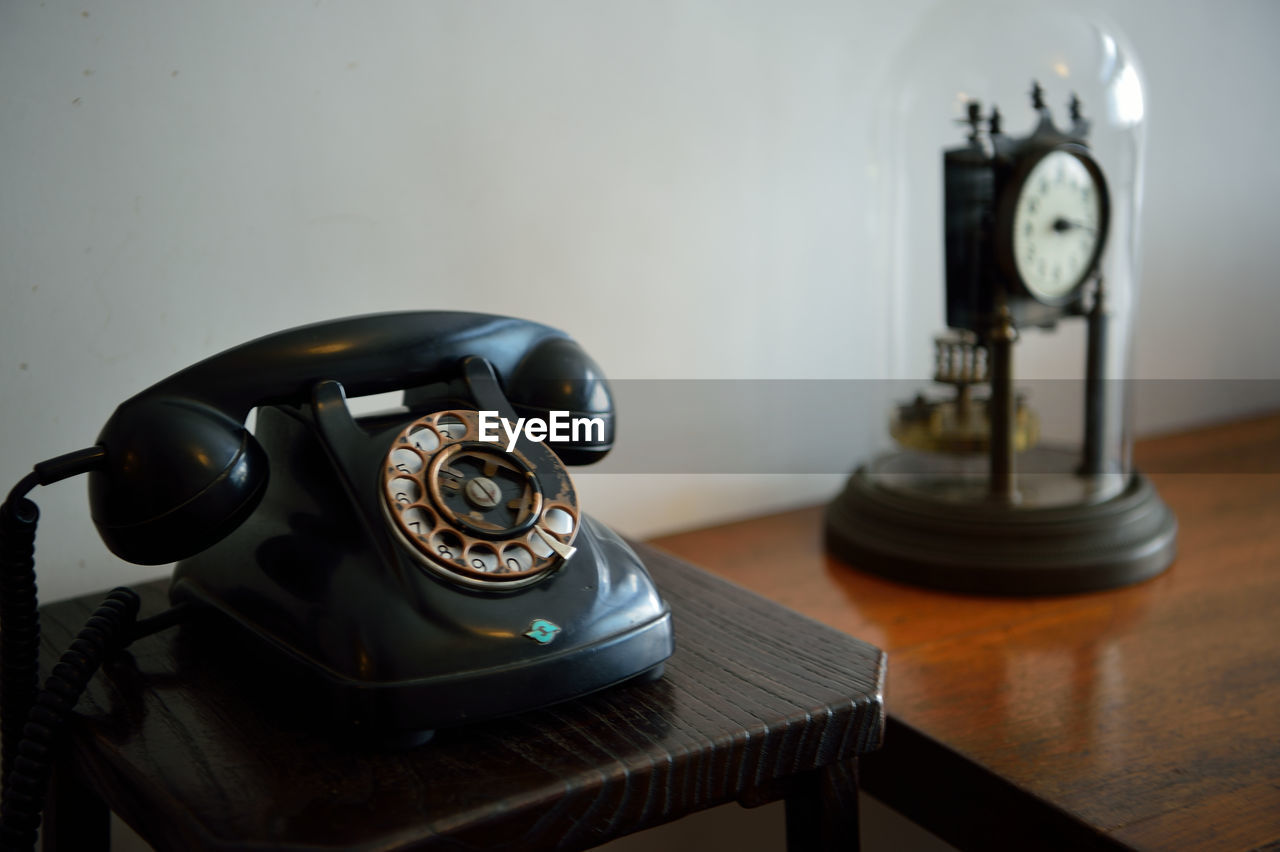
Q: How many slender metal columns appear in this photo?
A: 2